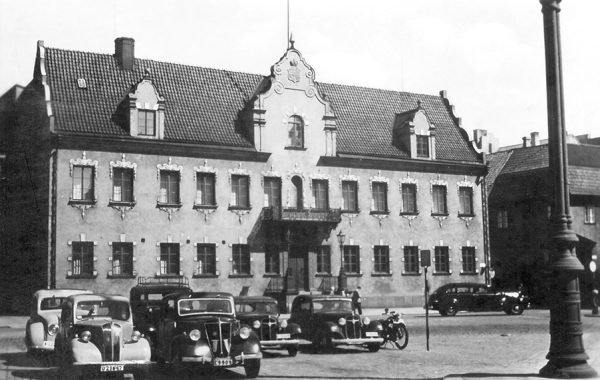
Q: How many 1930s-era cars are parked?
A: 7